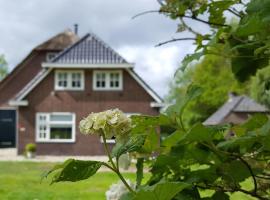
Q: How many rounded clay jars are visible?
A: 0